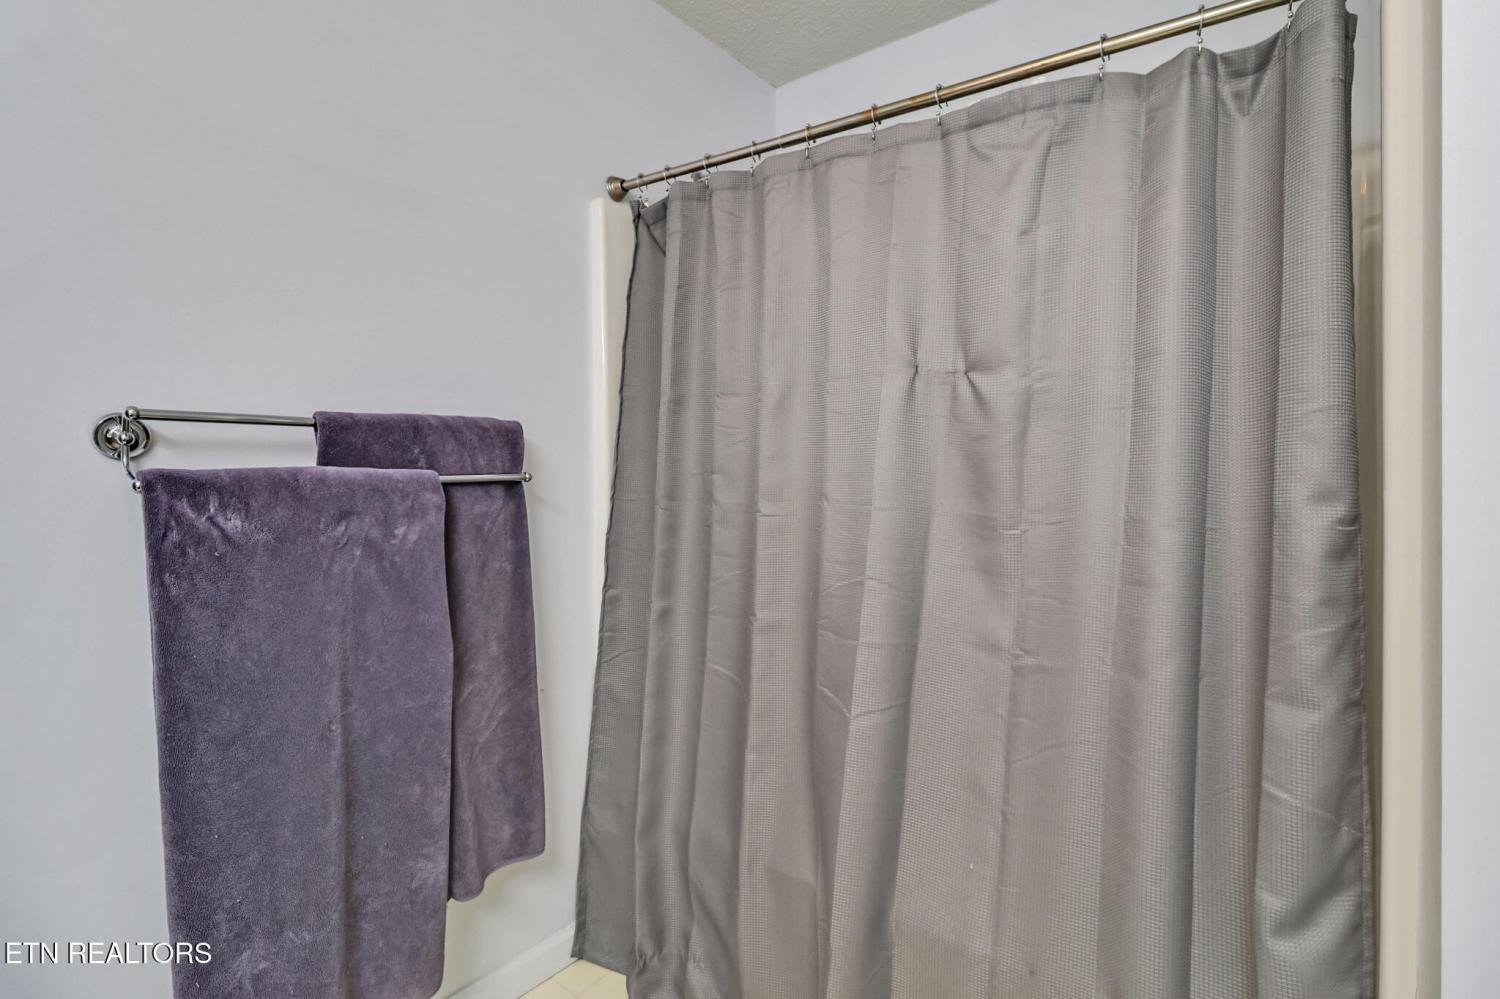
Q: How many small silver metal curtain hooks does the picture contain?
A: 10